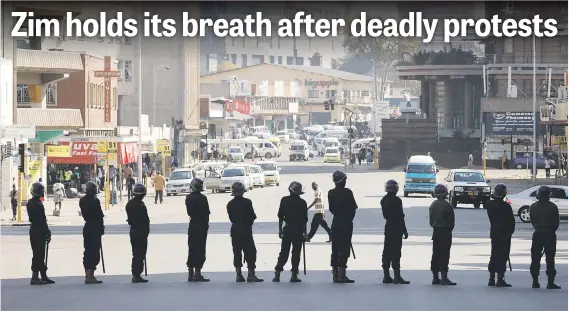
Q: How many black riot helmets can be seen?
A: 11